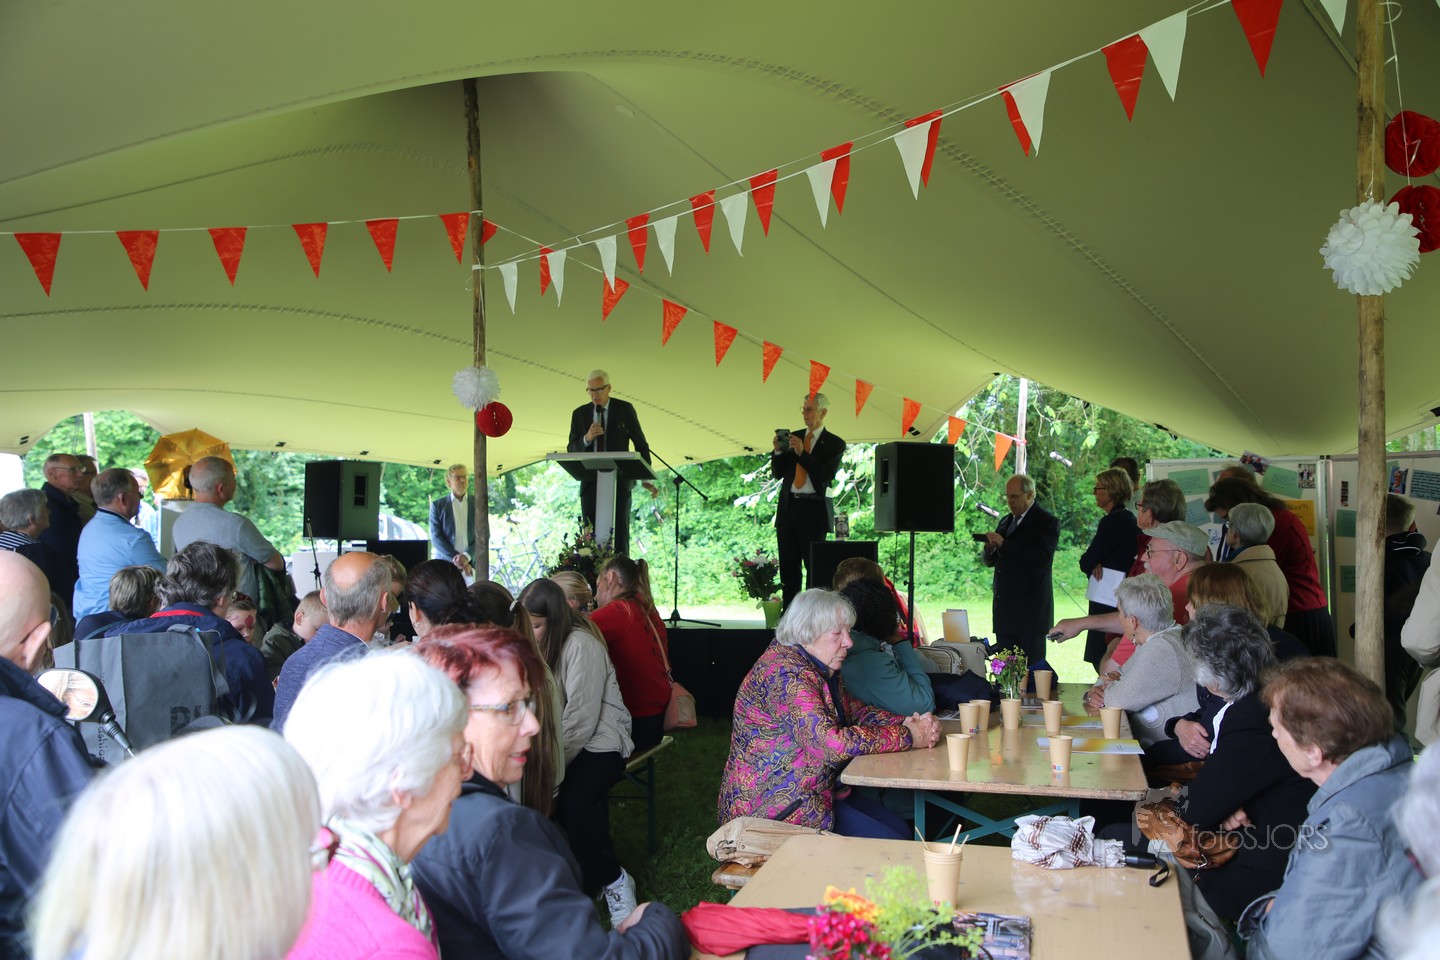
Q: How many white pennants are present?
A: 10